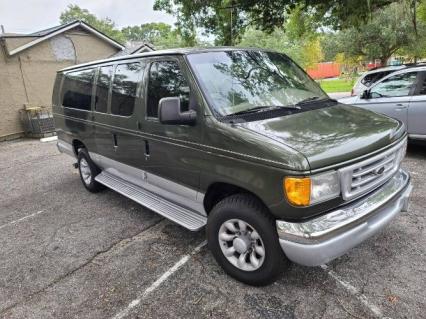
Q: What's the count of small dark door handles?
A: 2